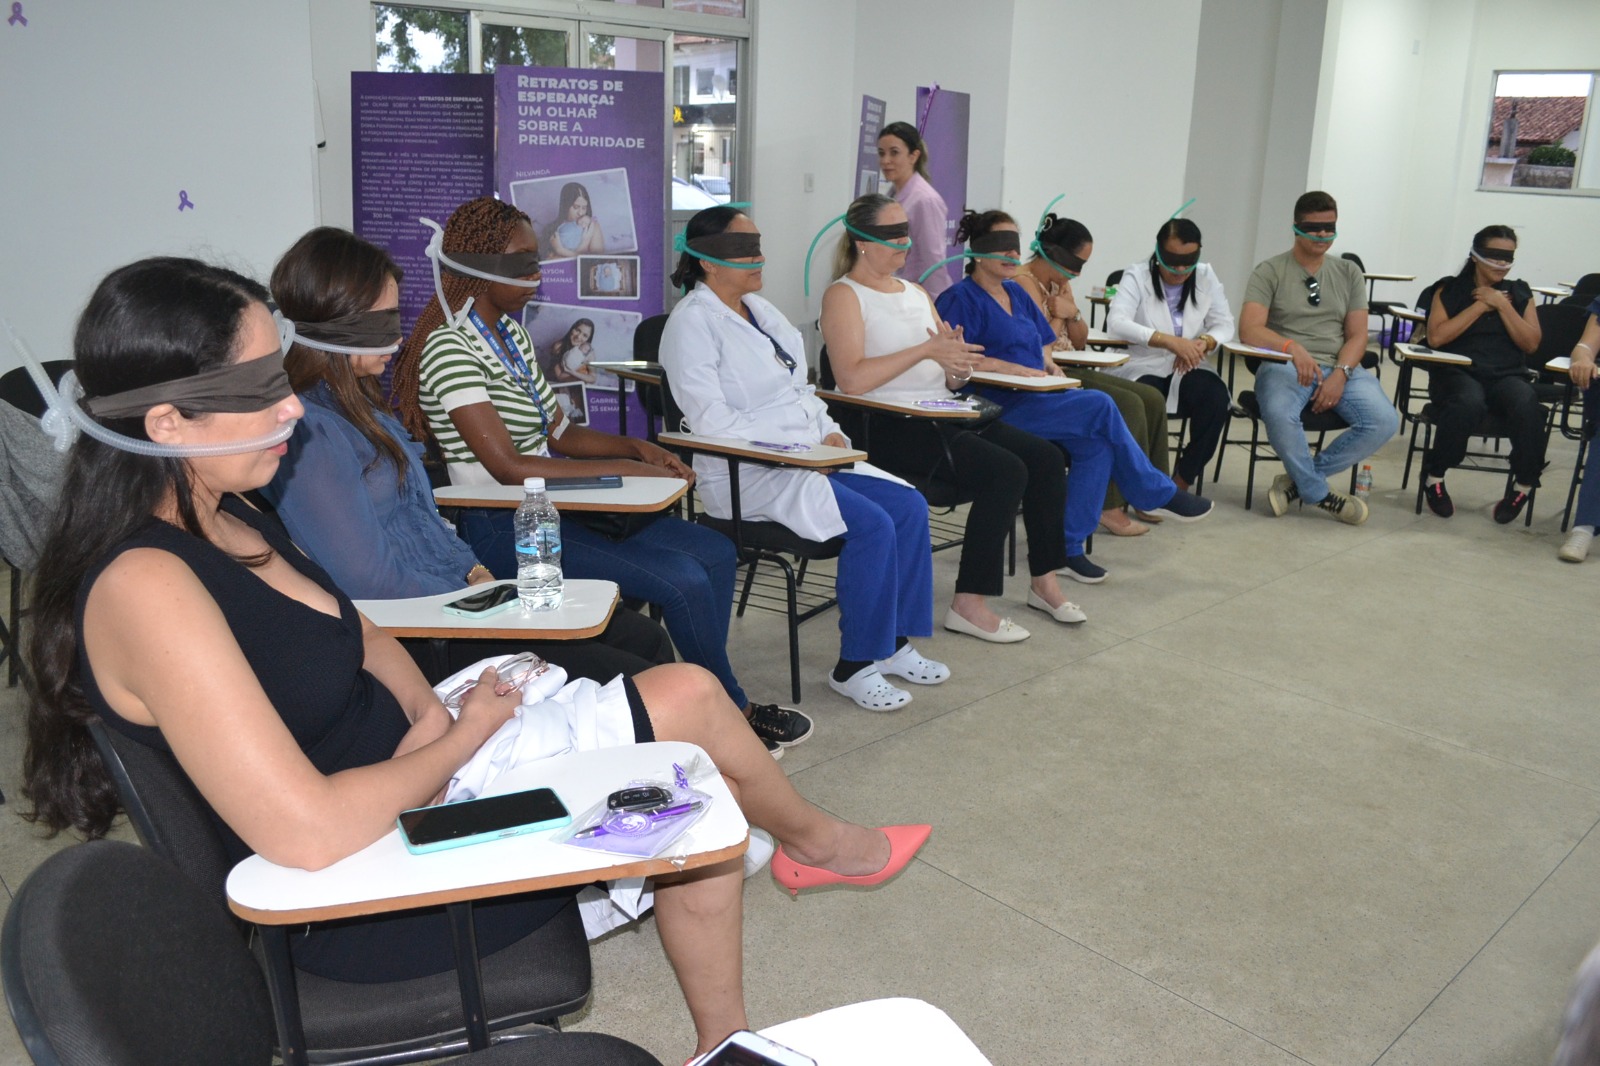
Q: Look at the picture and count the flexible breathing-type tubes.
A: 10